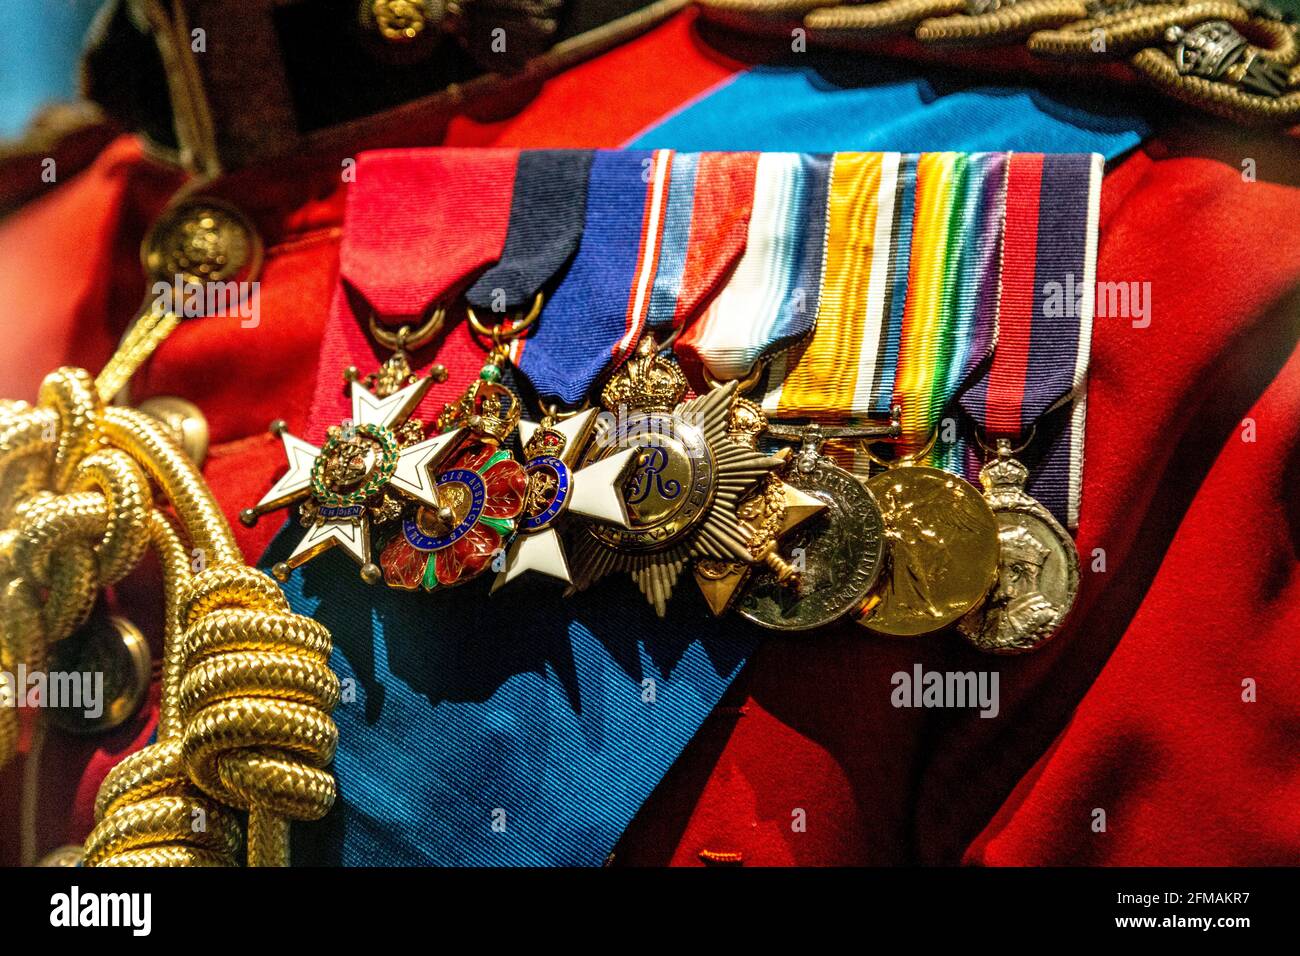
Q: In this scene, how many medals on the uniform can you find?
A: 8